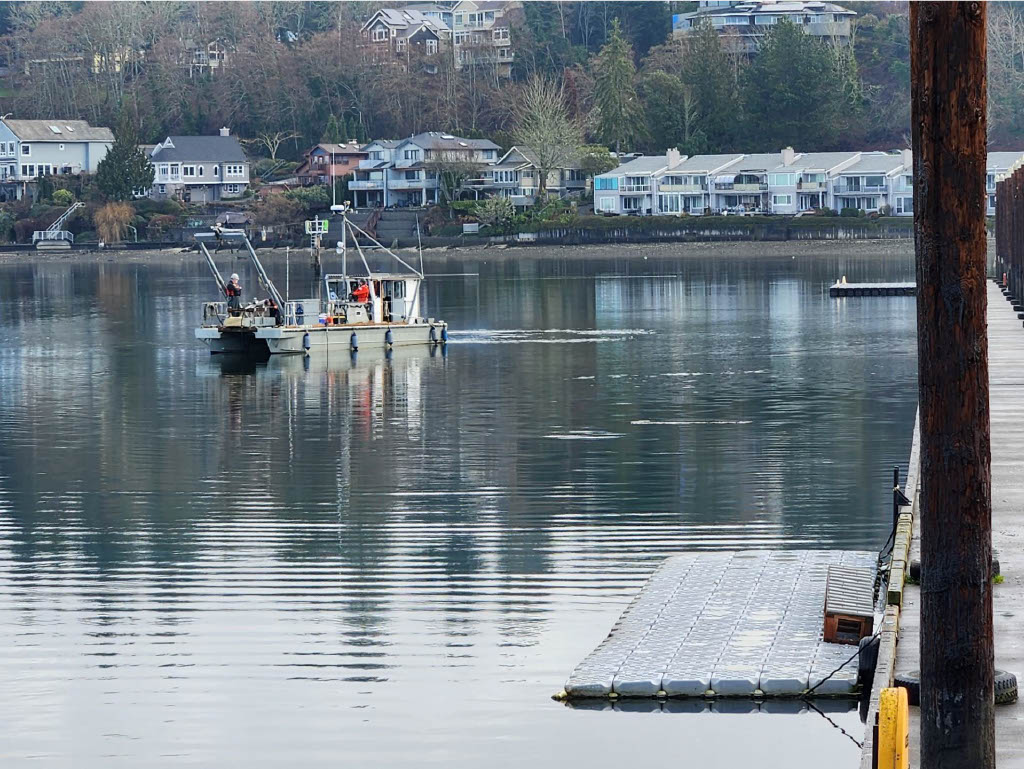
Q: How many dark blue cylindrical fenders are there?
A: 5